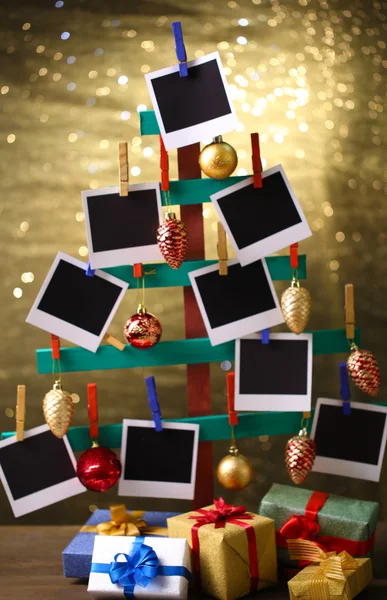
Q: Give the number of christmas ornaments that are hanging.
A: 9